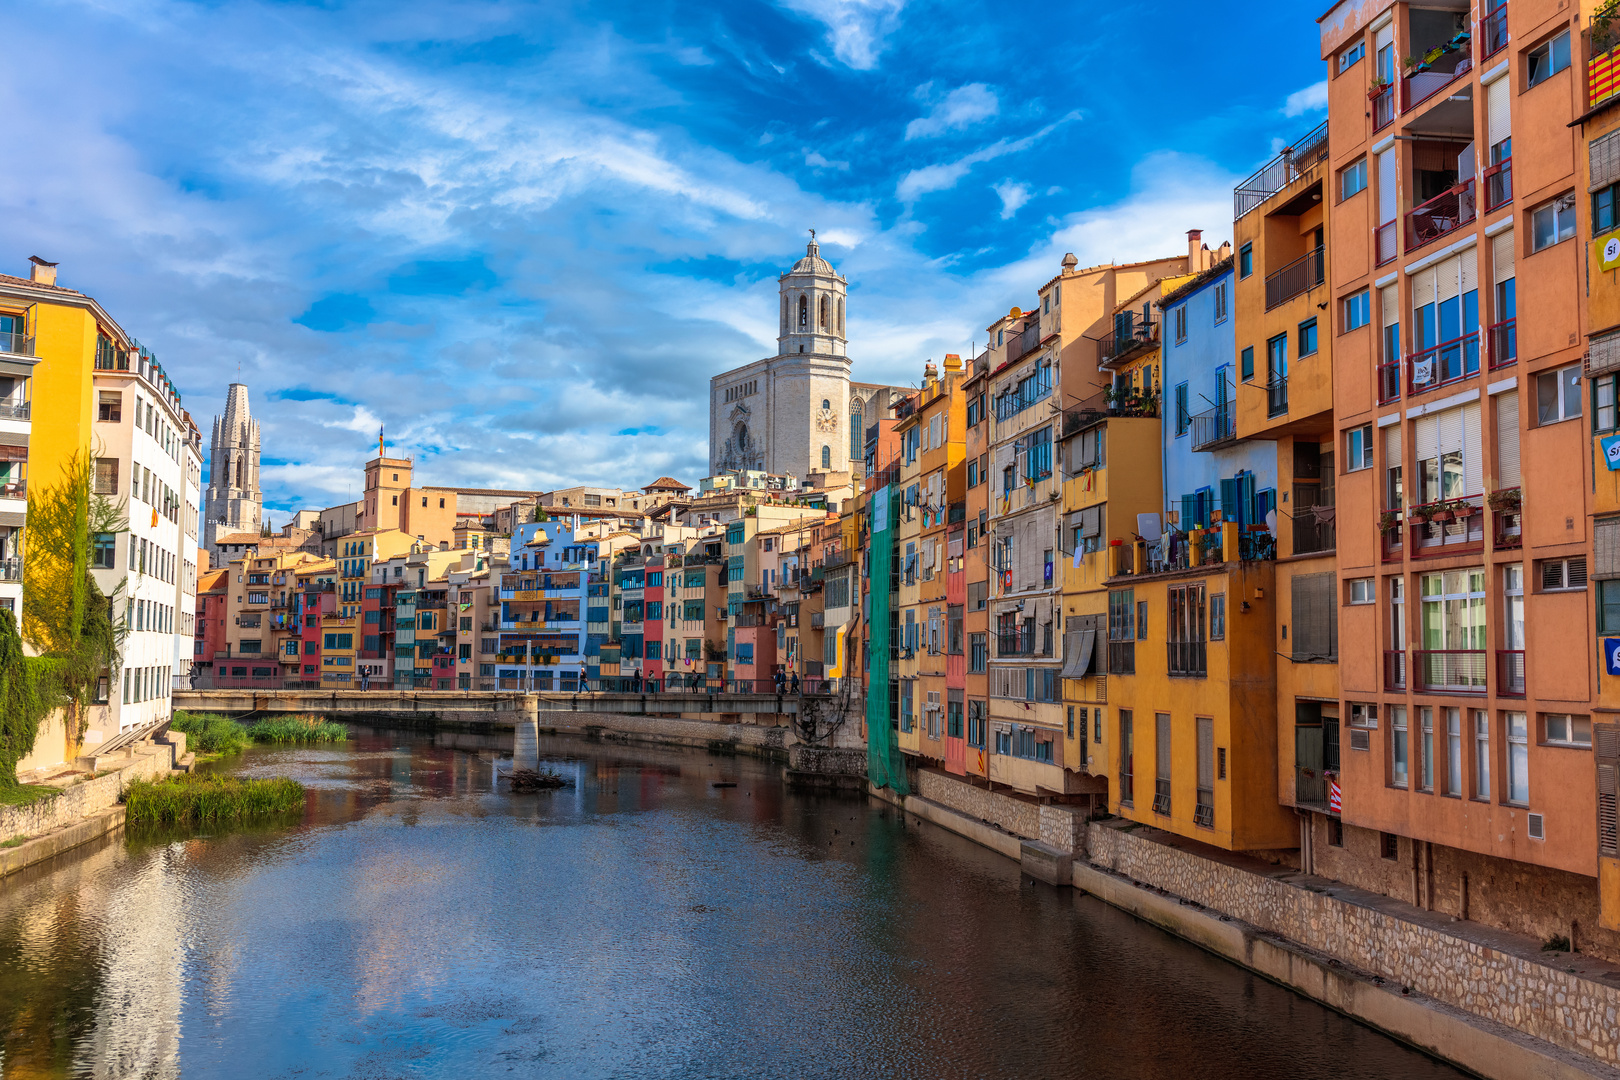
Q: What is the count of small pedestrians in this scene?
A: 10